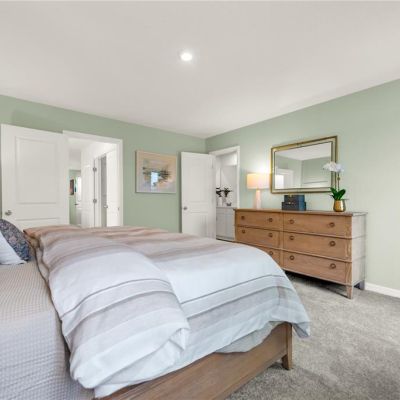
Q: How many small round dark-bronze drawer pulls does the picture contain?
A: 11